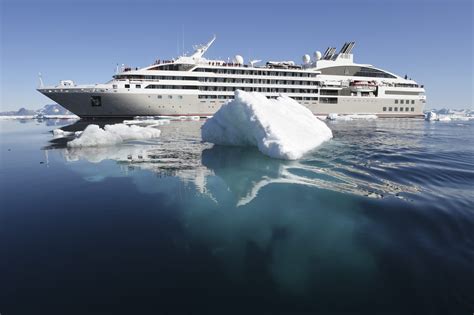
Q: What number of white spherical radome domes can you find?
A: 3